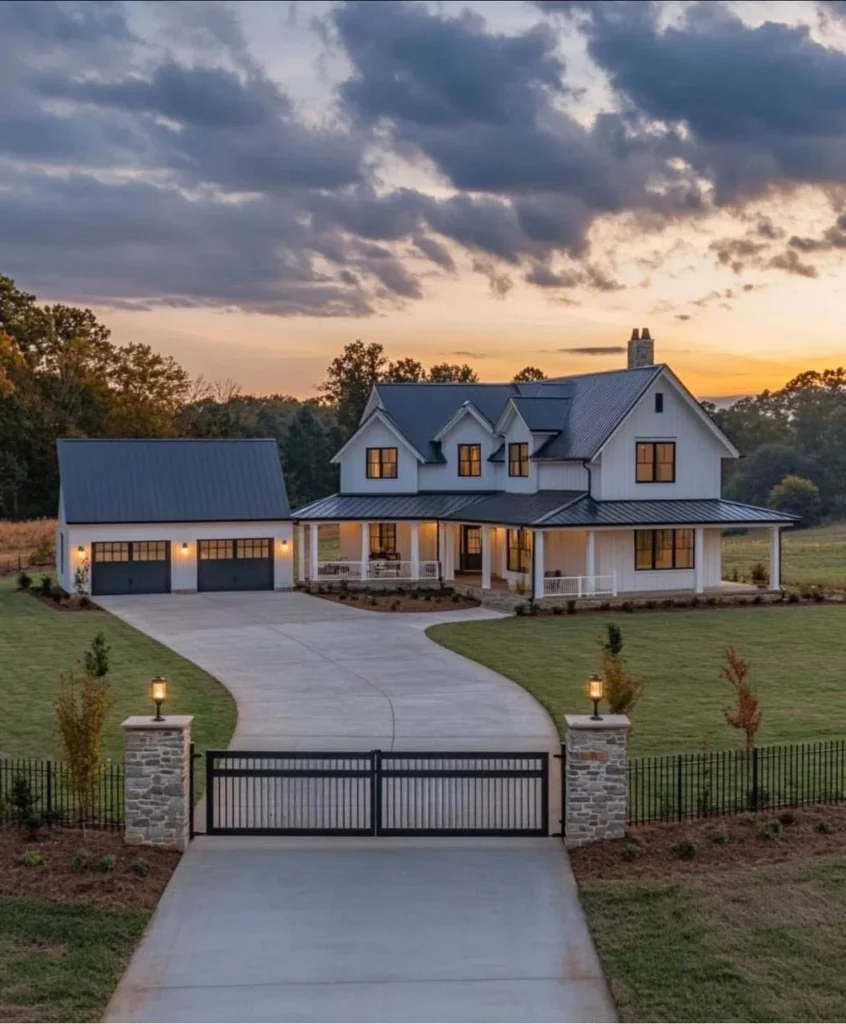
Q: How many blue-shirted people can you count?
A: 0